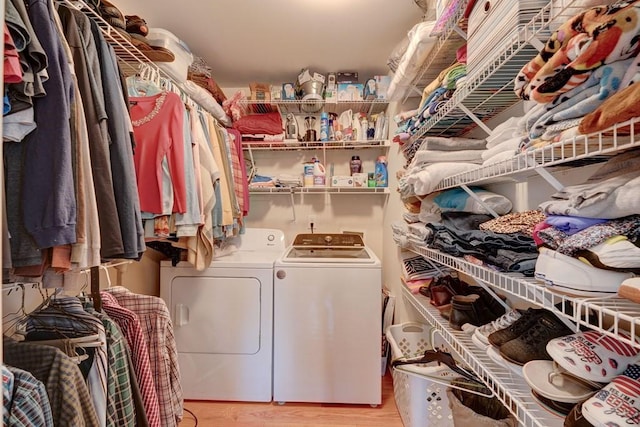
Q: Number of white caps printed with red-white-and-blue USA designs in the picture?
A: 2